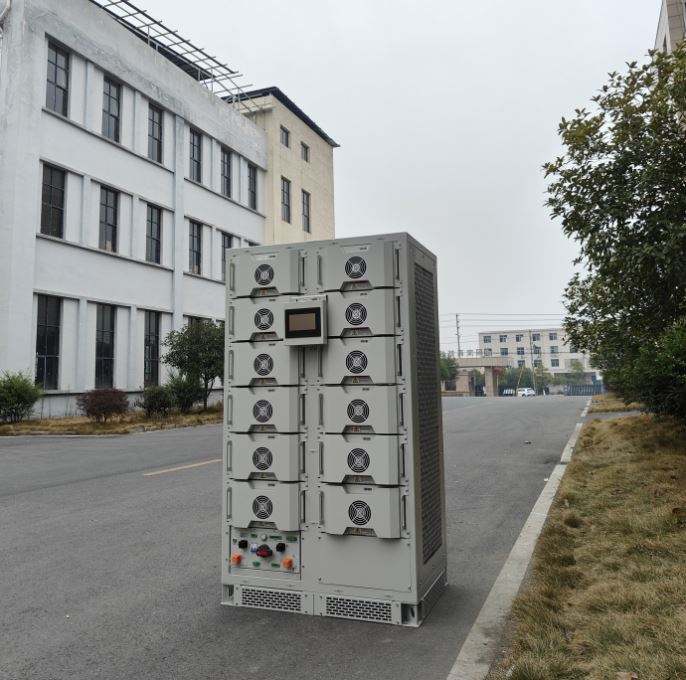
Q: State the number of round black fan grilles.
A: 12